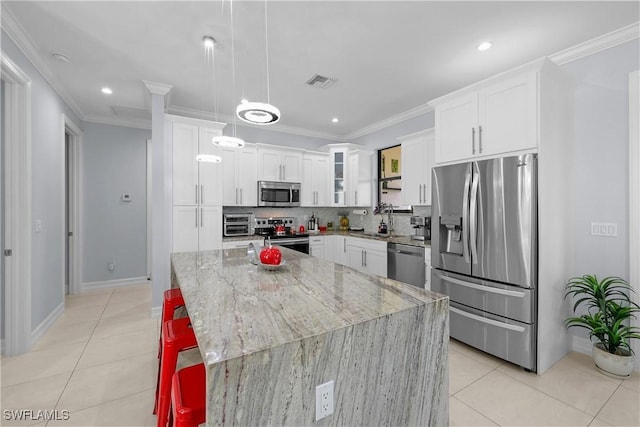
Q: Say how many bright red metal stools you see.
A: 3